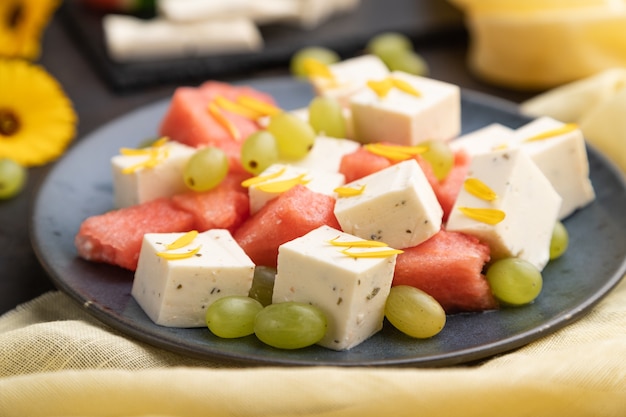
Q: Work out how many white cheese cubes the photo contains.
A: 11